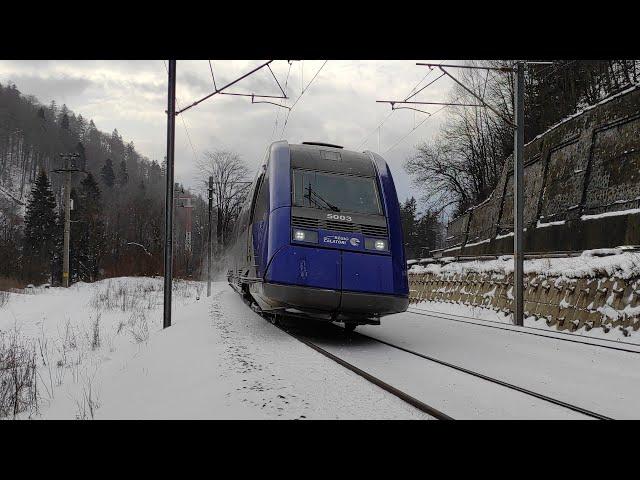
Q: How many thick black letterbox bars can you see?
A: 2